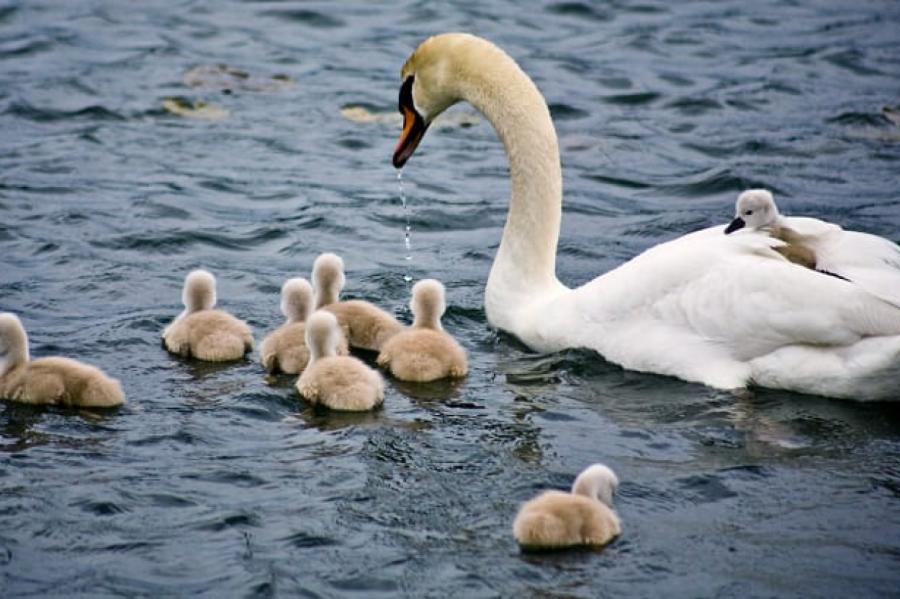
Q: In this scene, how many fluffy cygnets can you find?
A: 8